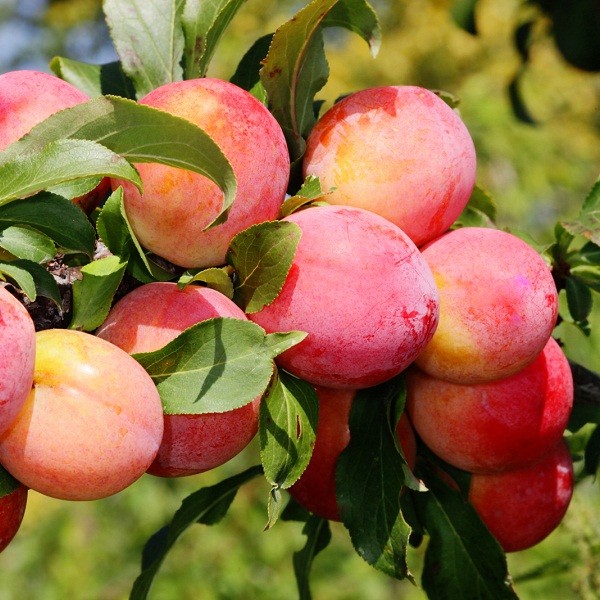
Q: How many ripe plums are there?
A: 12